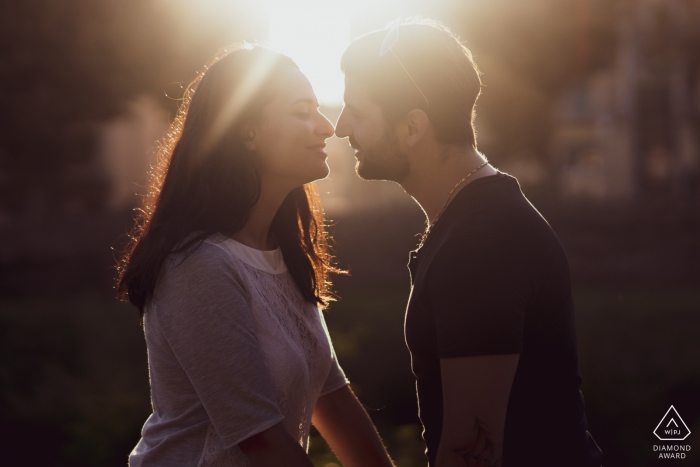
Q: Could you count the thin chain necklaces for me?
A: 1